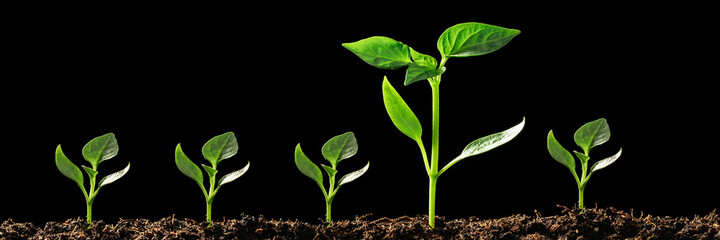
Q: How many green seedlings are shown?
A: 5